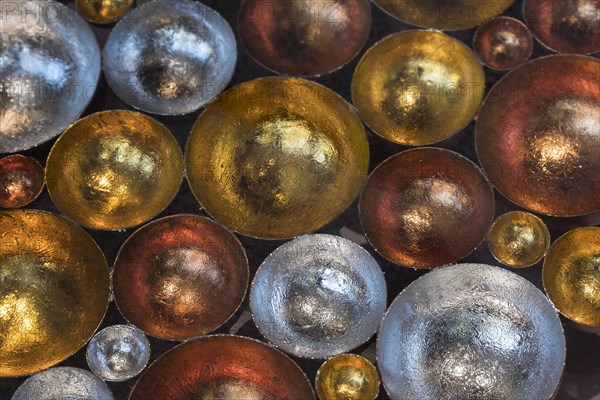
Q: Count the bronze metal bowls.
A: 8